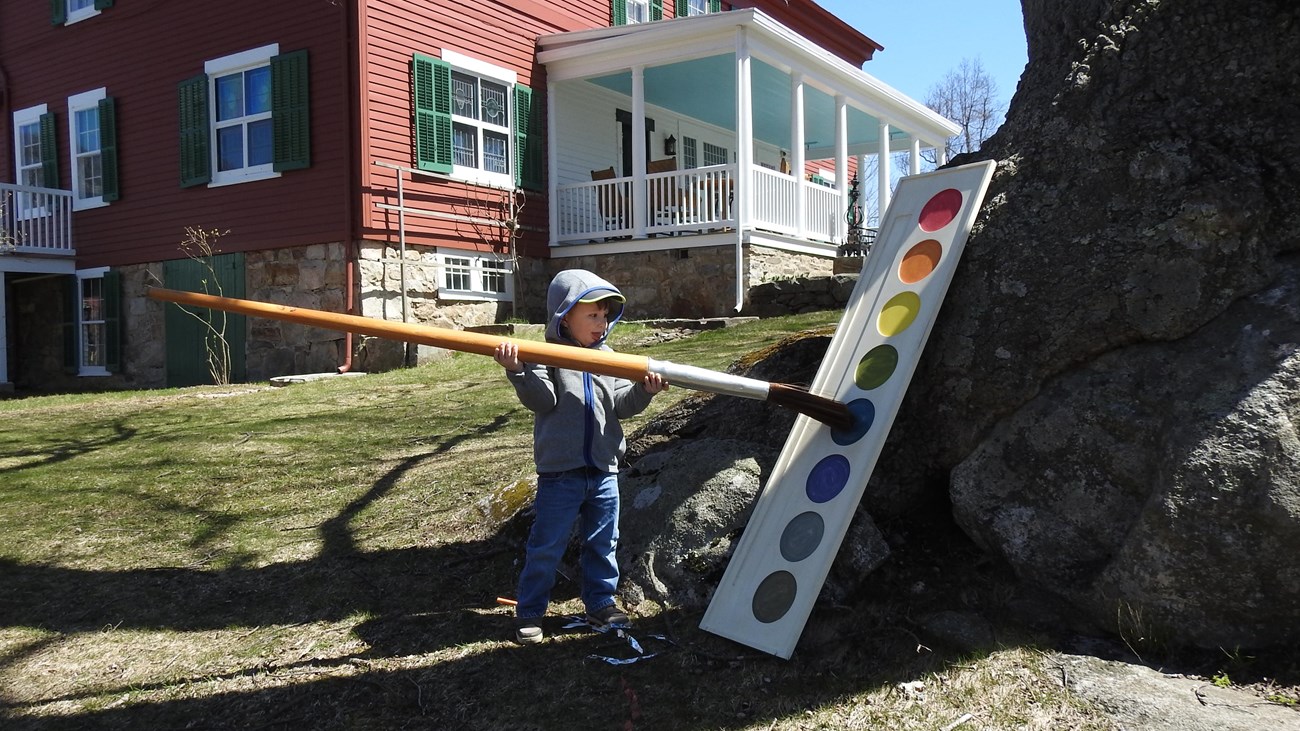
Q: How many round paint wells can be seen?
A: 8